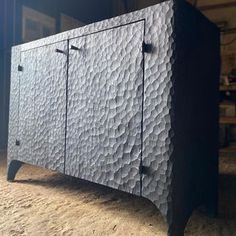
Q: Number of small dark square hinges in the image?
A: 4